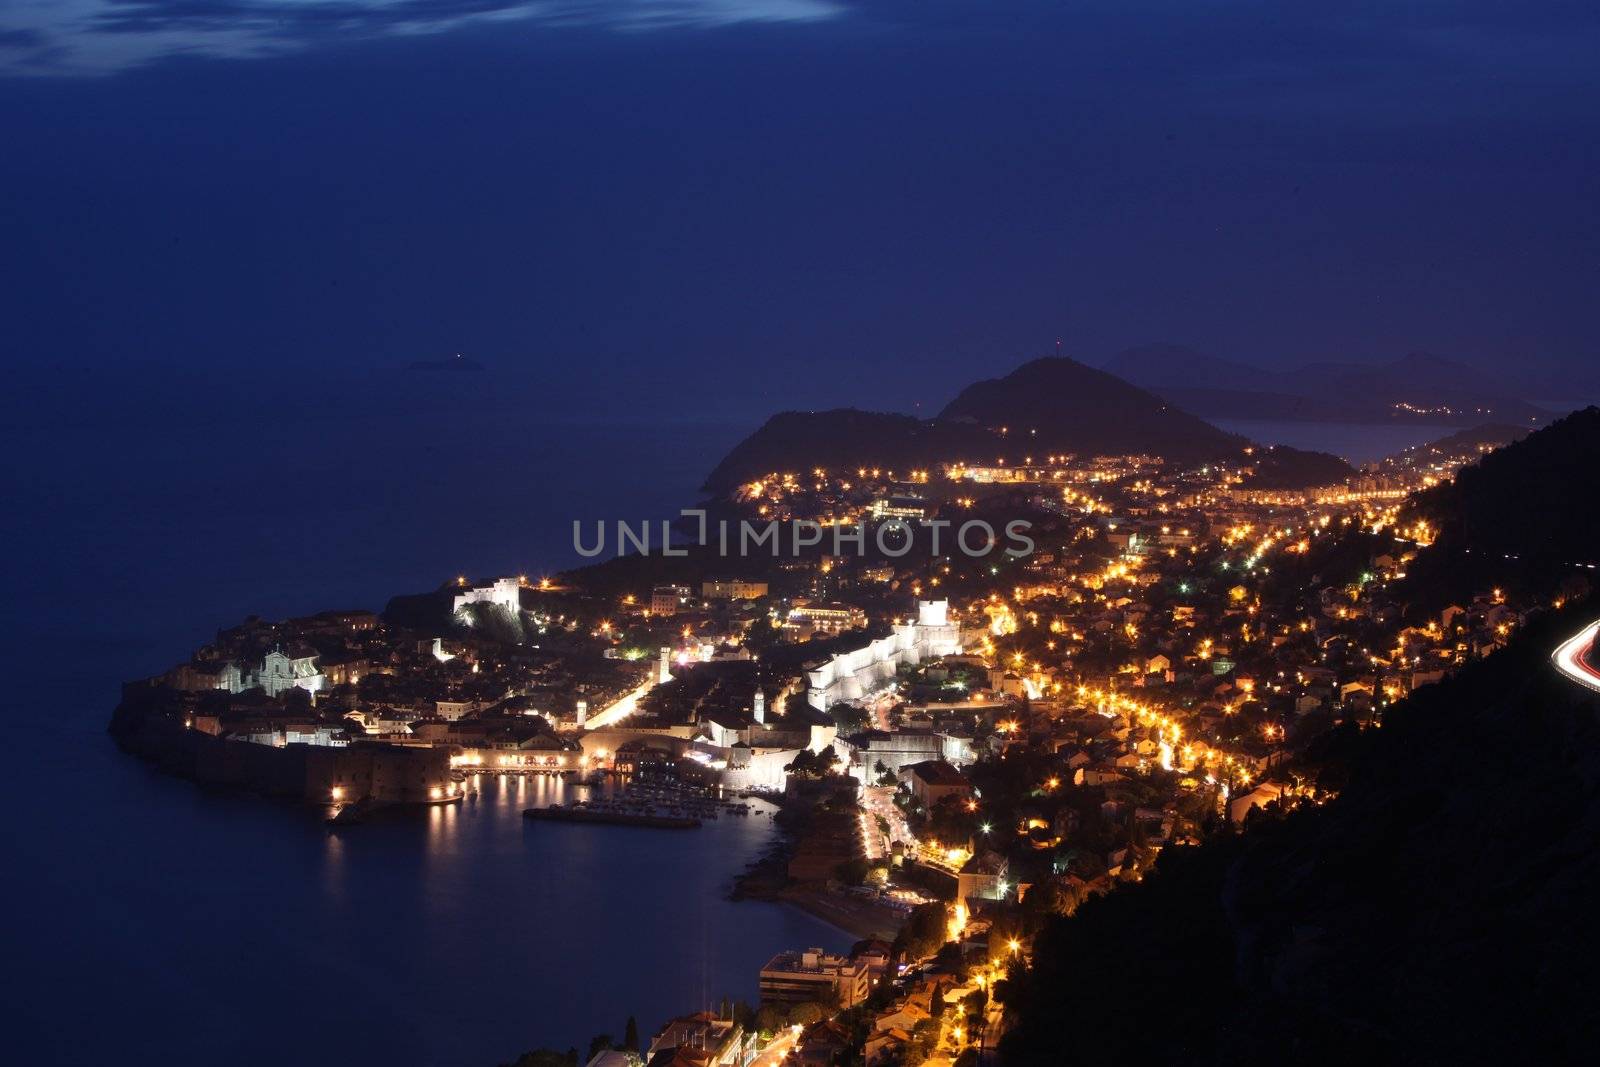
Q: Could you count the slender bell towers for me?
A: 3